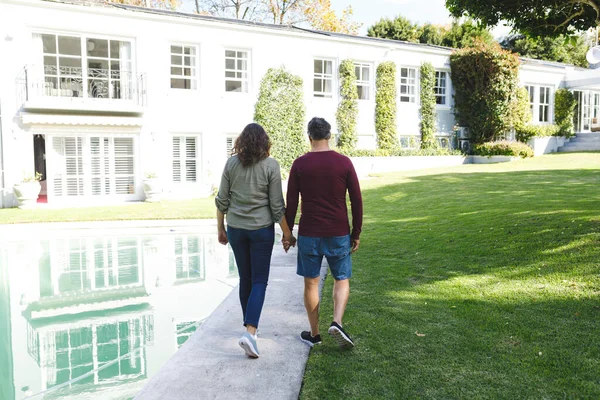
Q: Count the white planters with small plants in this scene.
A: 2